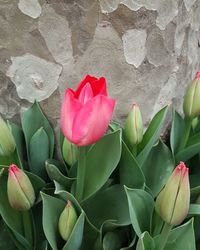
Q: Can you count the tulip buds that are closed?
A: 7